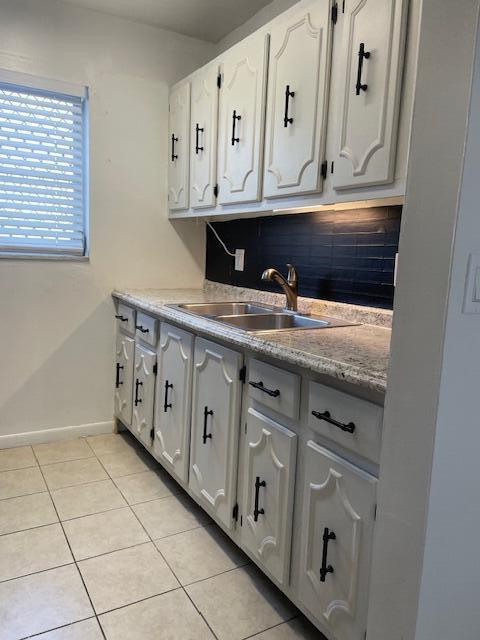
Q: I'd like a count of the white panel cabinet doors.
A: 11